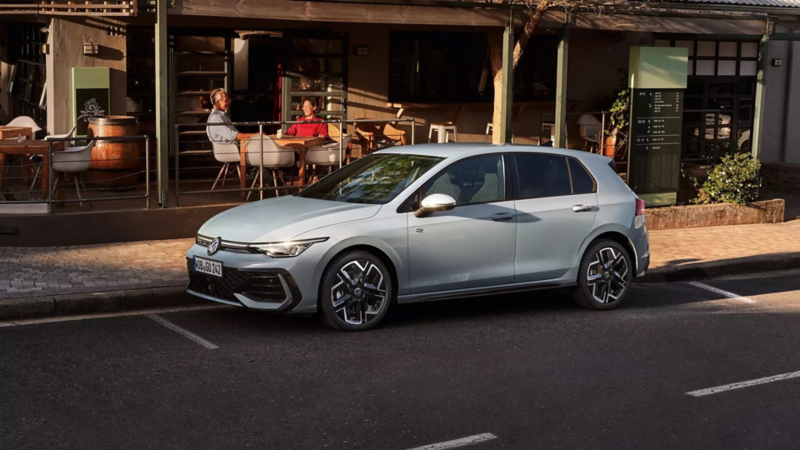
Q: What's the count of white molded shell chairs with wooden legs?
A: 7